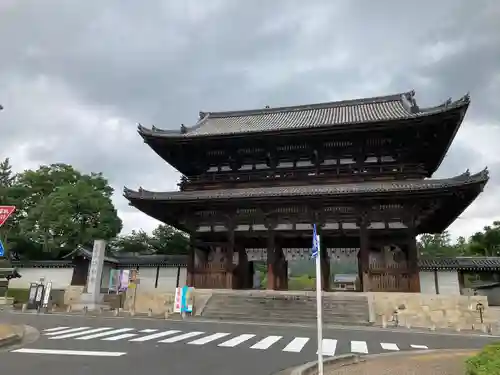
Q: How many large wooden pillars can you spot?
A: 6